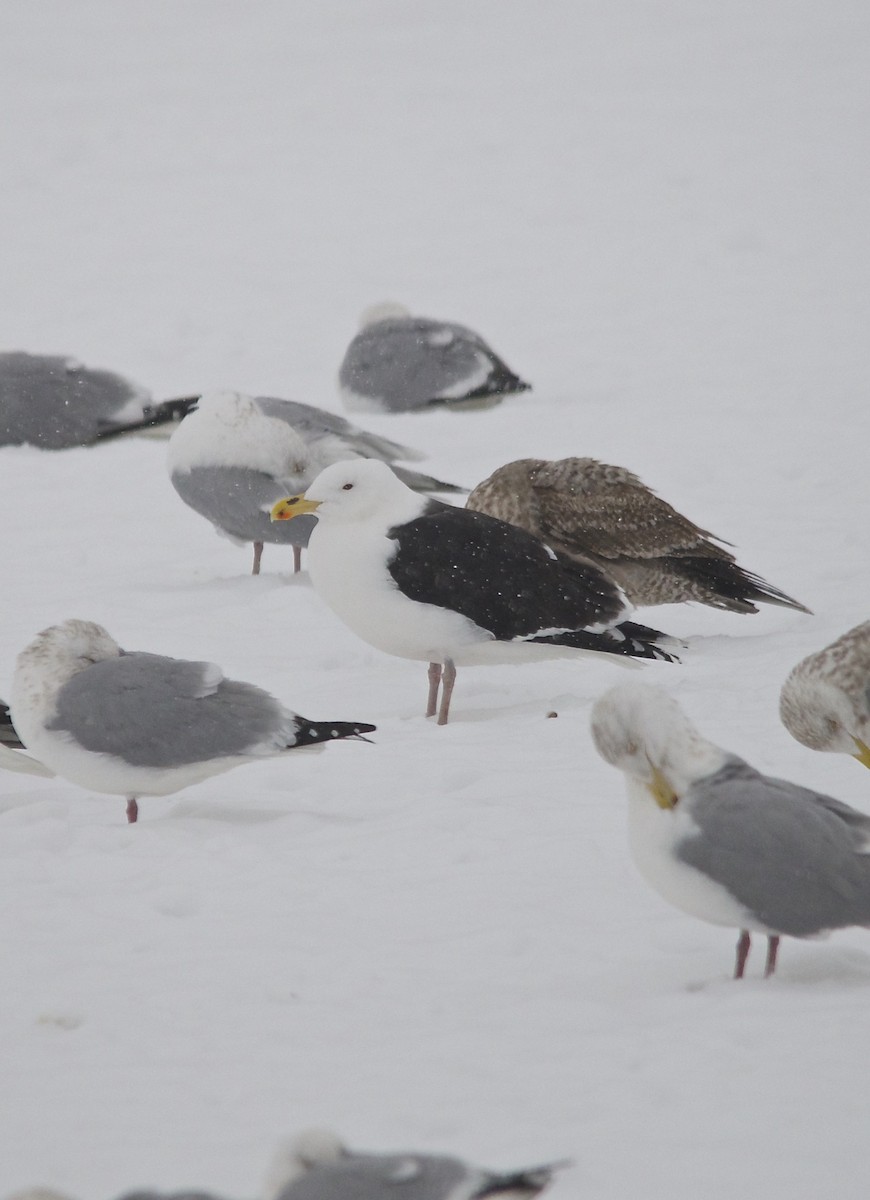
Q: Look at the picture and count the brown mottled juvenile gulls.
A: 1